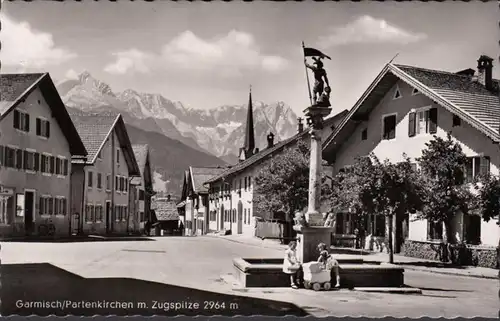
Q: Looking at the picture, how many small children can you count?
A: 2